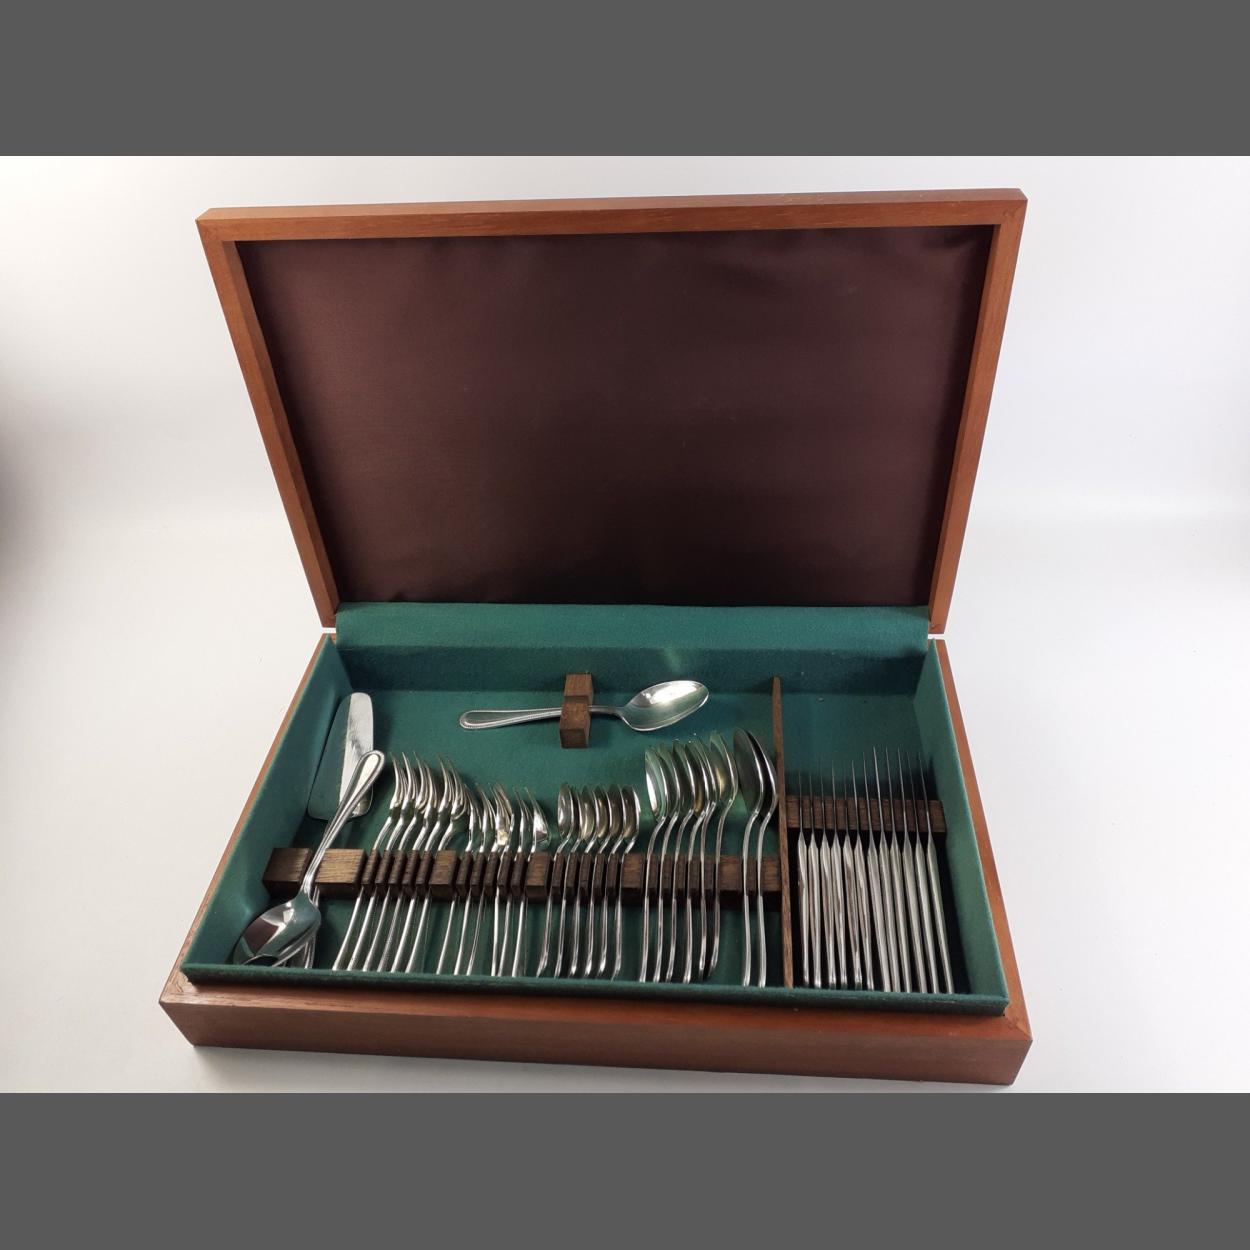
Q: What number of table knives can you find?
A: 12